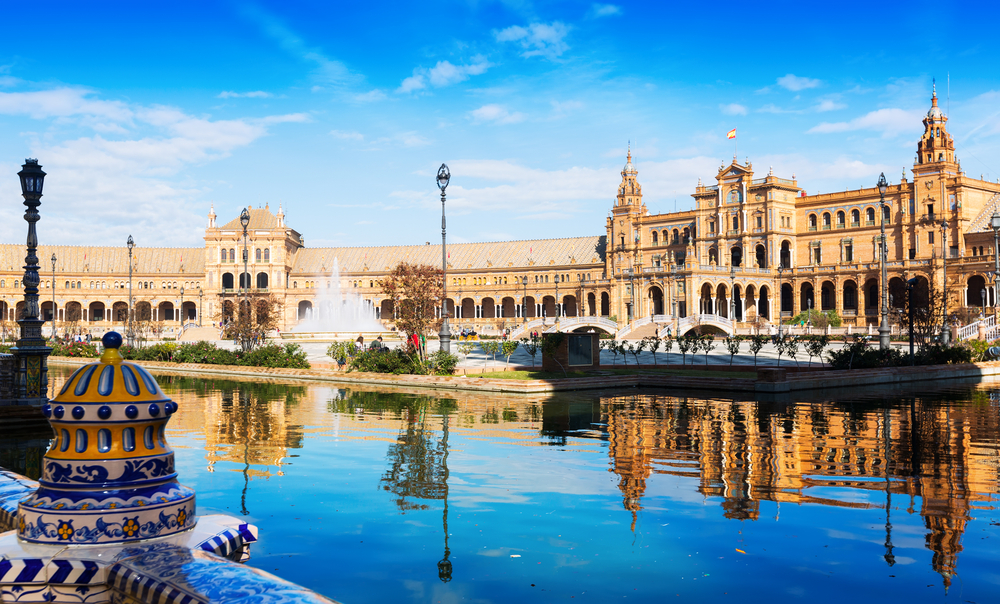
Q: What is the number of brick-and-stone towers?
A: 2